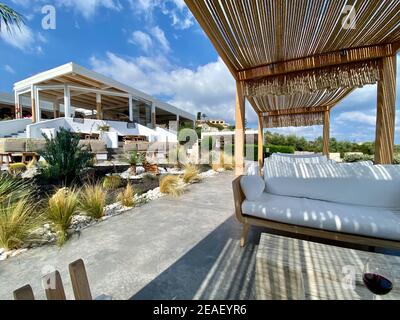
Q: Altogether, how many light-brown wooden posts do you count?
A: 4